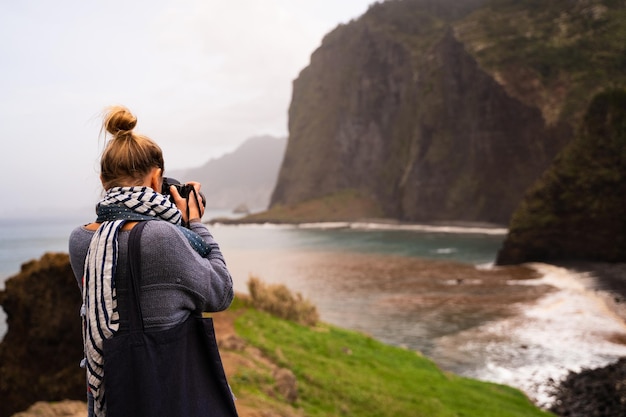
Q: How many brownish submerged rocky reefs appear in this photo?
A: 1